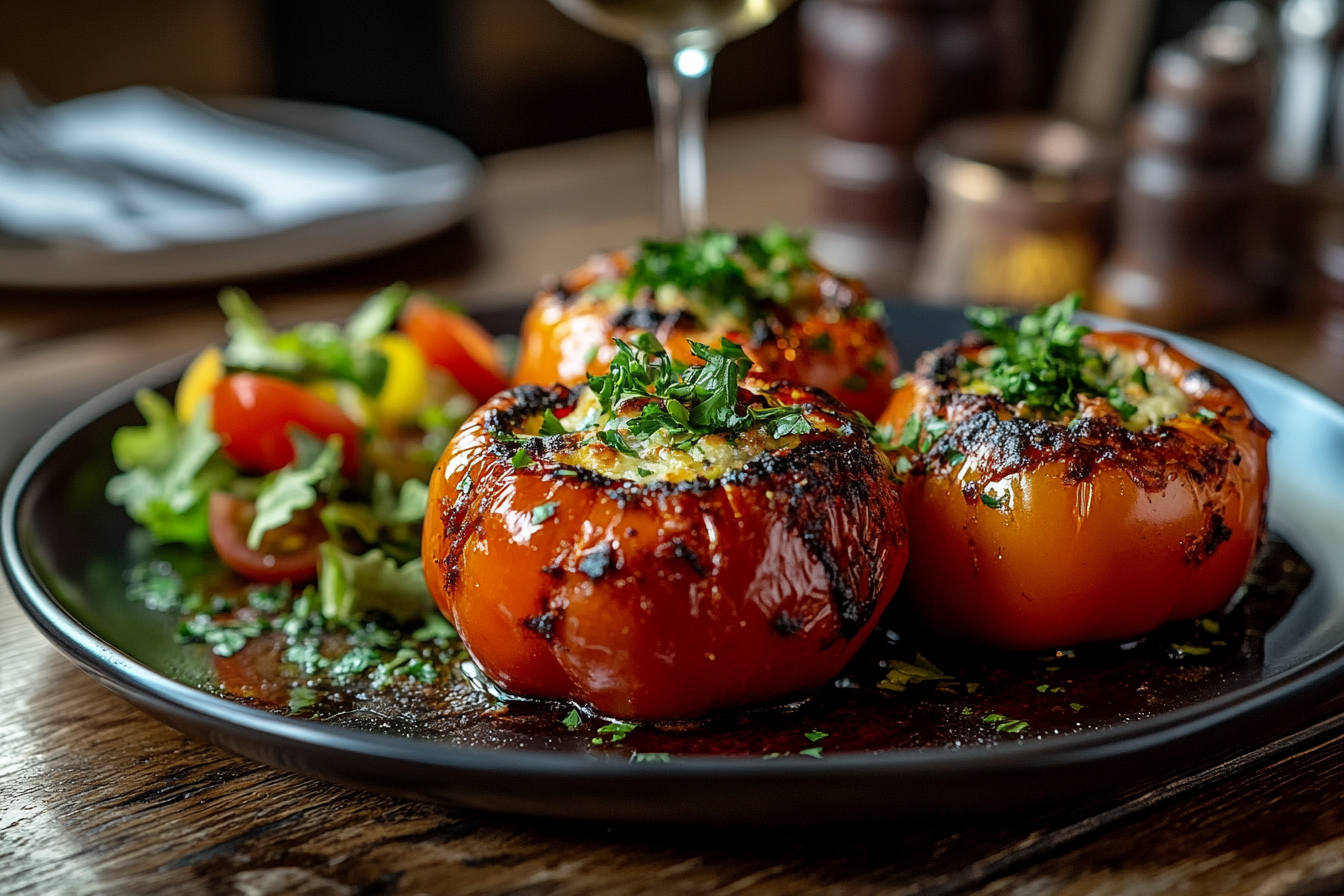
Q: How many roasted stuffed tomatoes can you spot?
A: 3